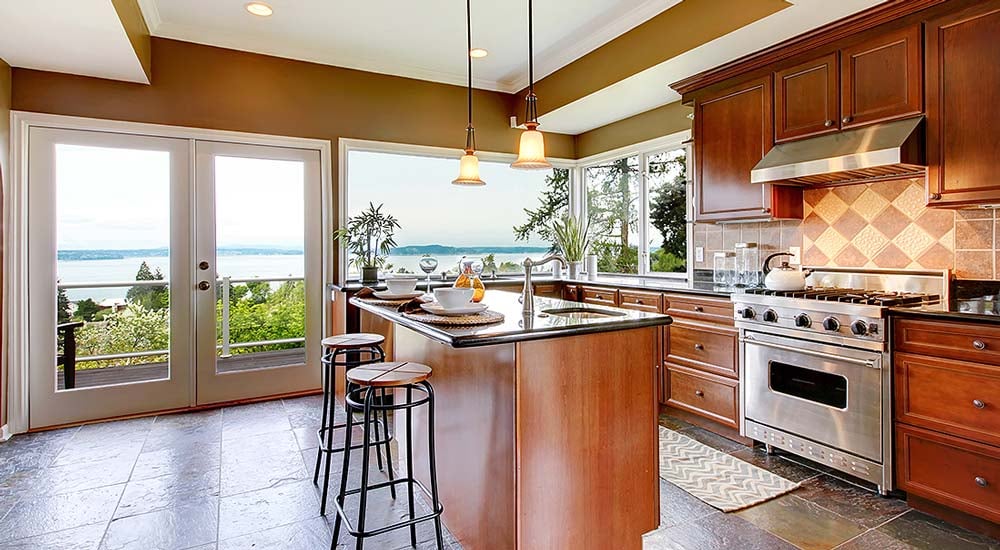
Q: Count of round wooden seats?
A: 2